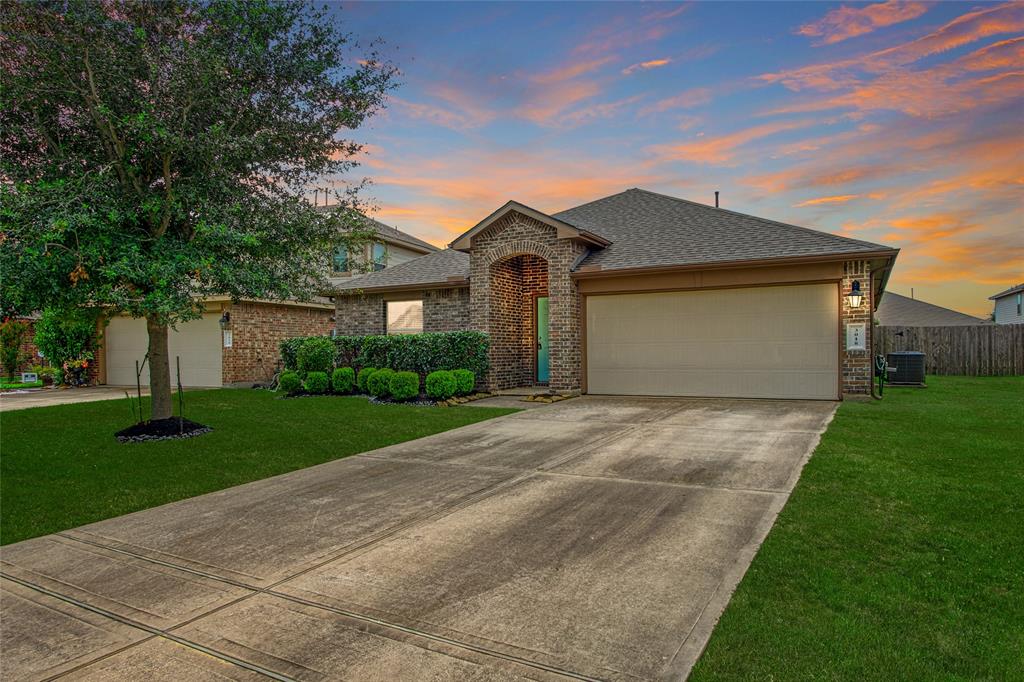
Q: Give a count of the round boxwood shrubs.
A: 8